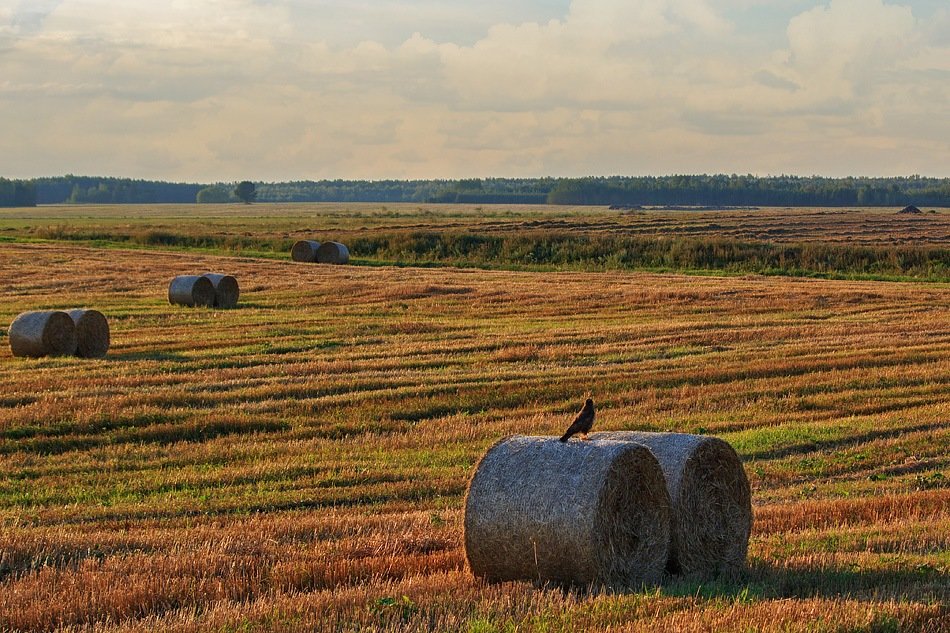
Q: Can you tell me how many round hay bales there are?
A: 8